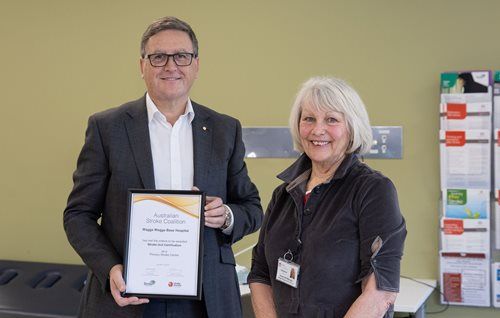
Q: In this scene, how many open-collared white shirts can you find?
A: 1